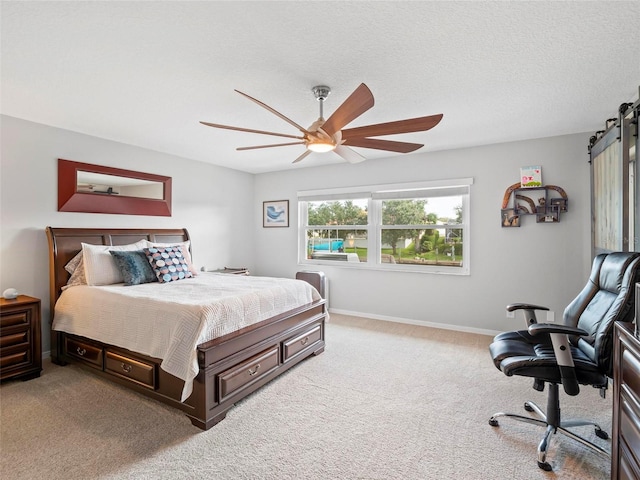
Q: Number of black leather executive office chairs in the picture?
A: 1